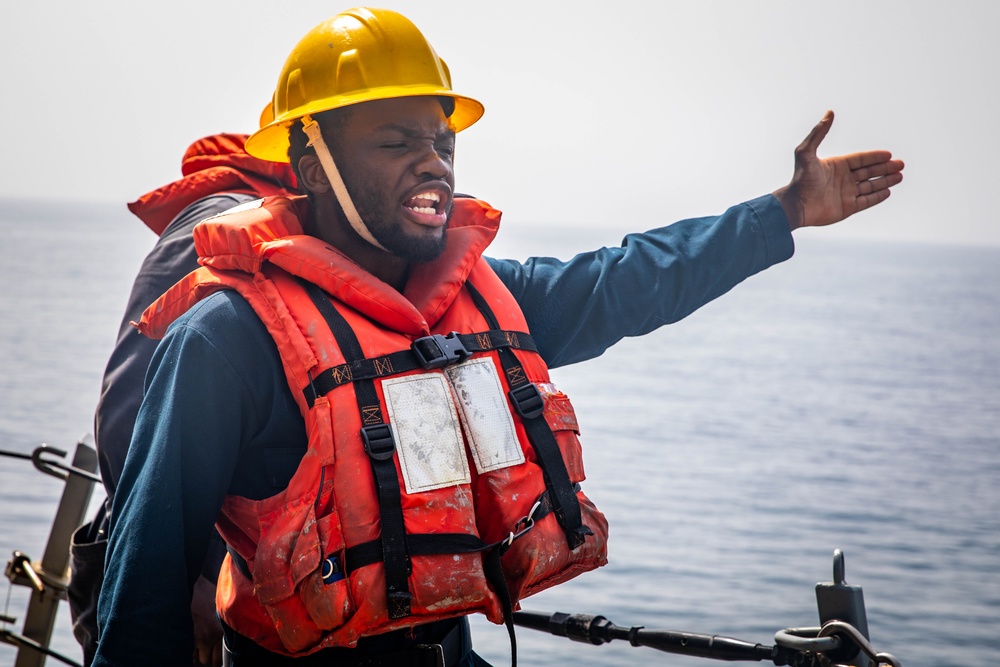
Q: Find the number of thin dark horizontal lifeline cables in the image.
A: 2